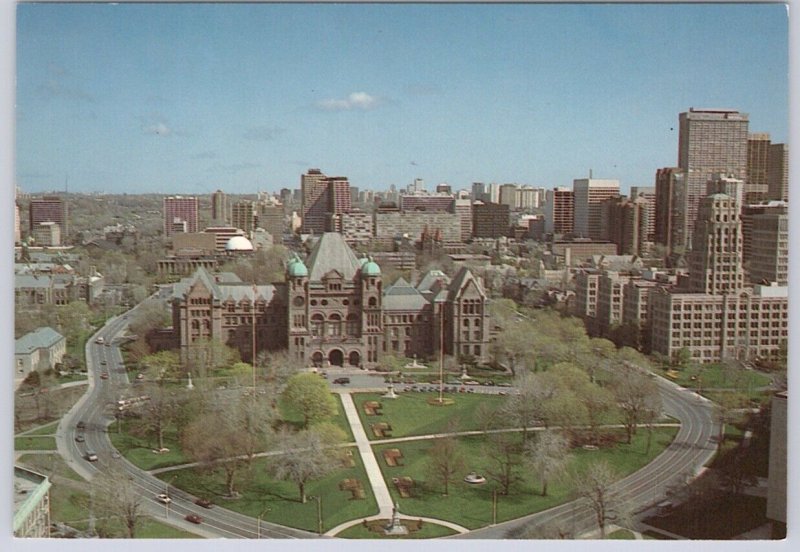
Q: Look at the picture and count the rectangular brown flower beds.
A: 6